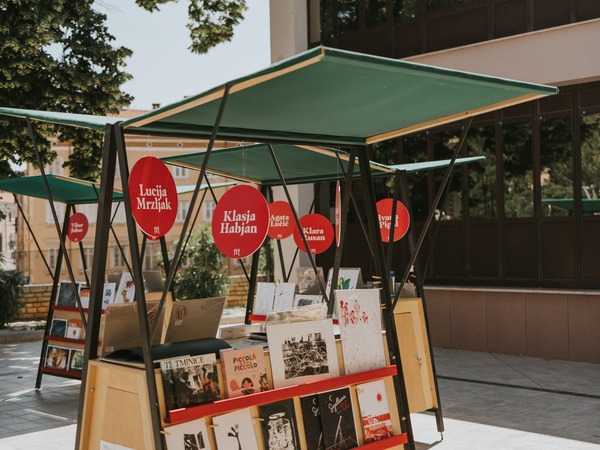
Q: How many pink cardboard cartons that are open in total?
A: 0